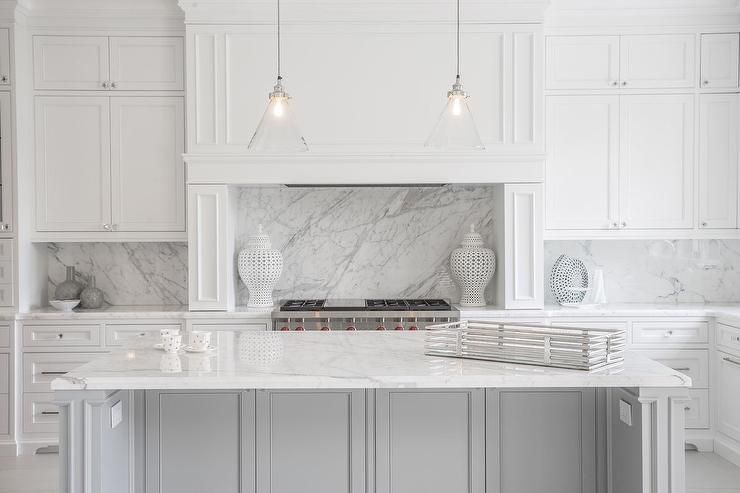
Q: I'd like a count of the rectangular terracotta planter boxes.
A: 0